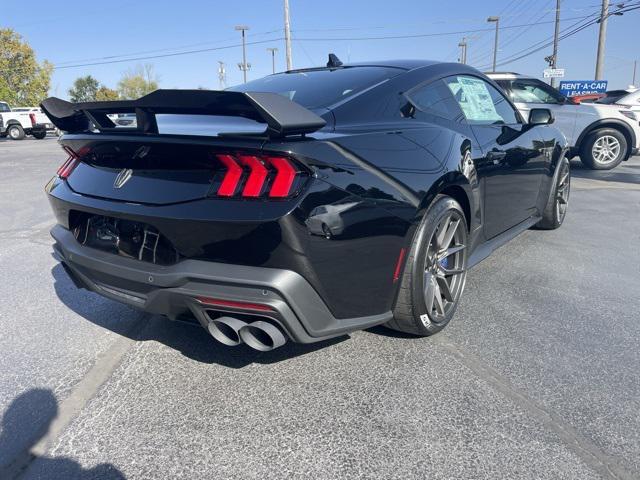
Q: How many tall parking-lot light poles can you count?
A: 4